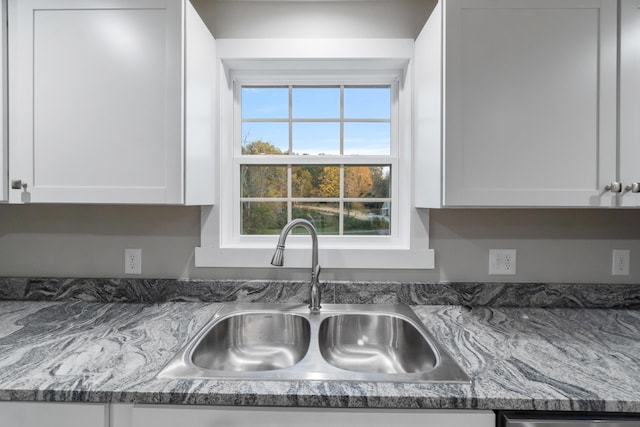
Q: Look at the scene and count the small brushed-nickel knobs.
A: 3